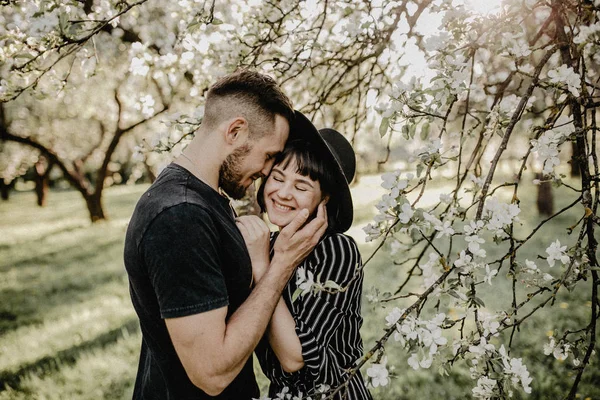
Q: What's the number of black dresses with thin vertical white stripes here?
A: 1